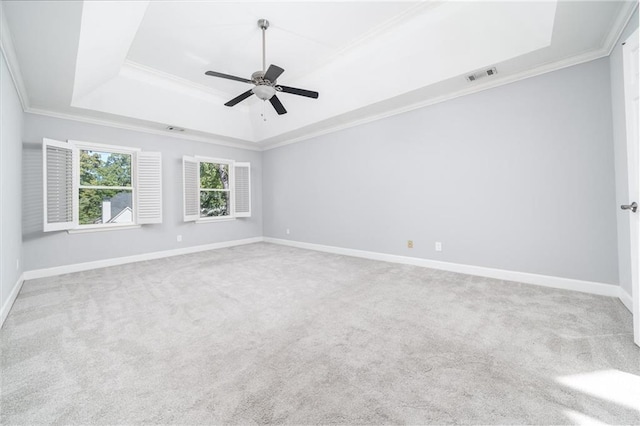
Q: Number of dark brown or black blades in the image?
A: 5